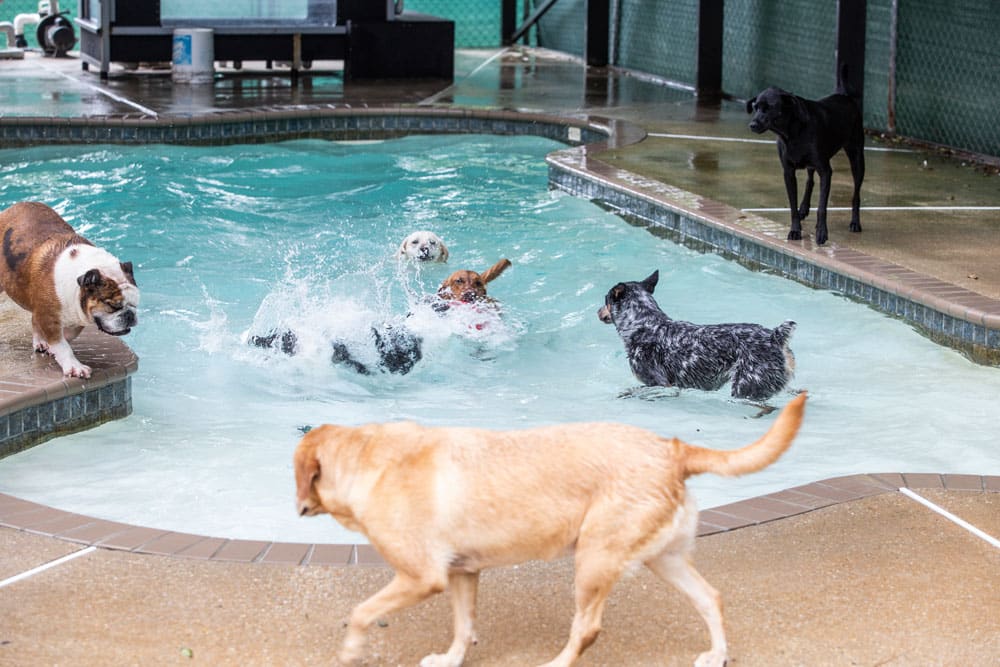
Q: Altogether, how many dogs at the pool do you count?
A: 7